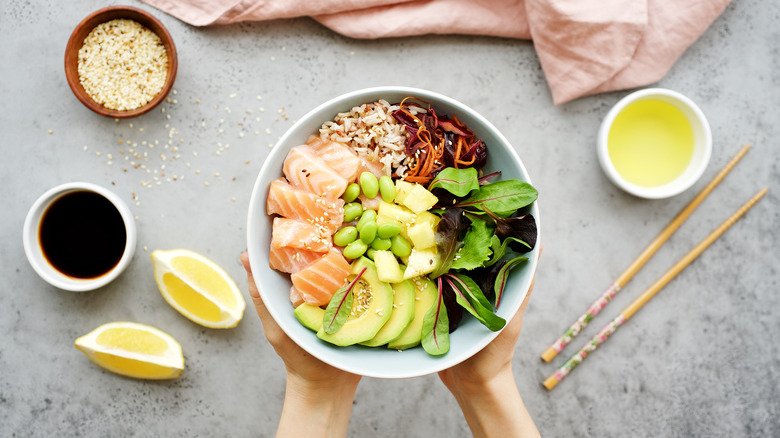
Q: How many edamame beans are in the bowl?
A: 12